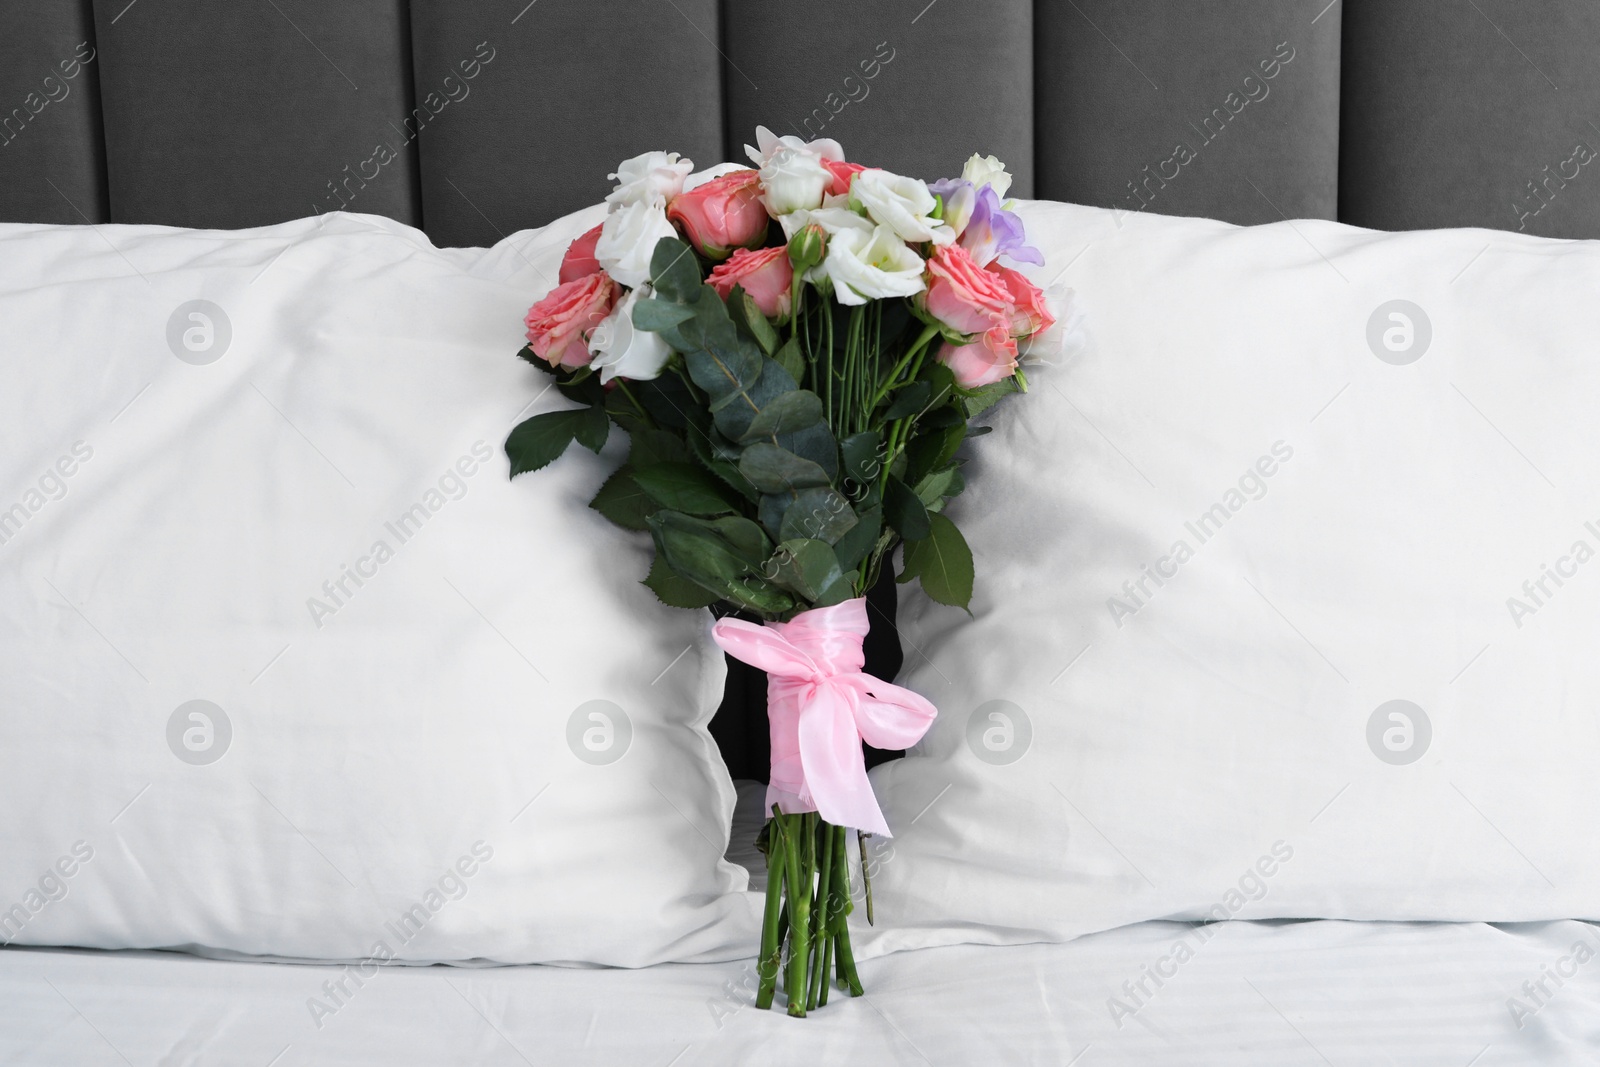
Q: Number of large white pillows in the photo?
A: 2